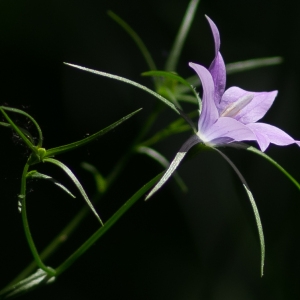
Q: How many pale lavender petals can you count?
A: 5